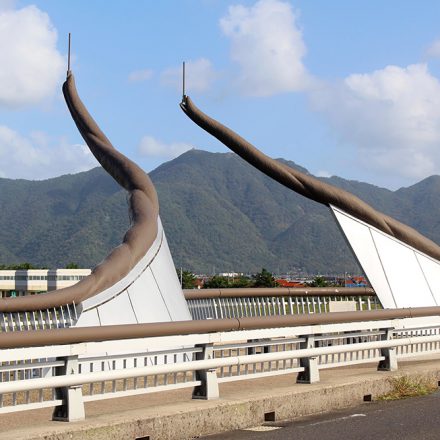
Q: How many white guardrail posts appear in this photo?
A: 4